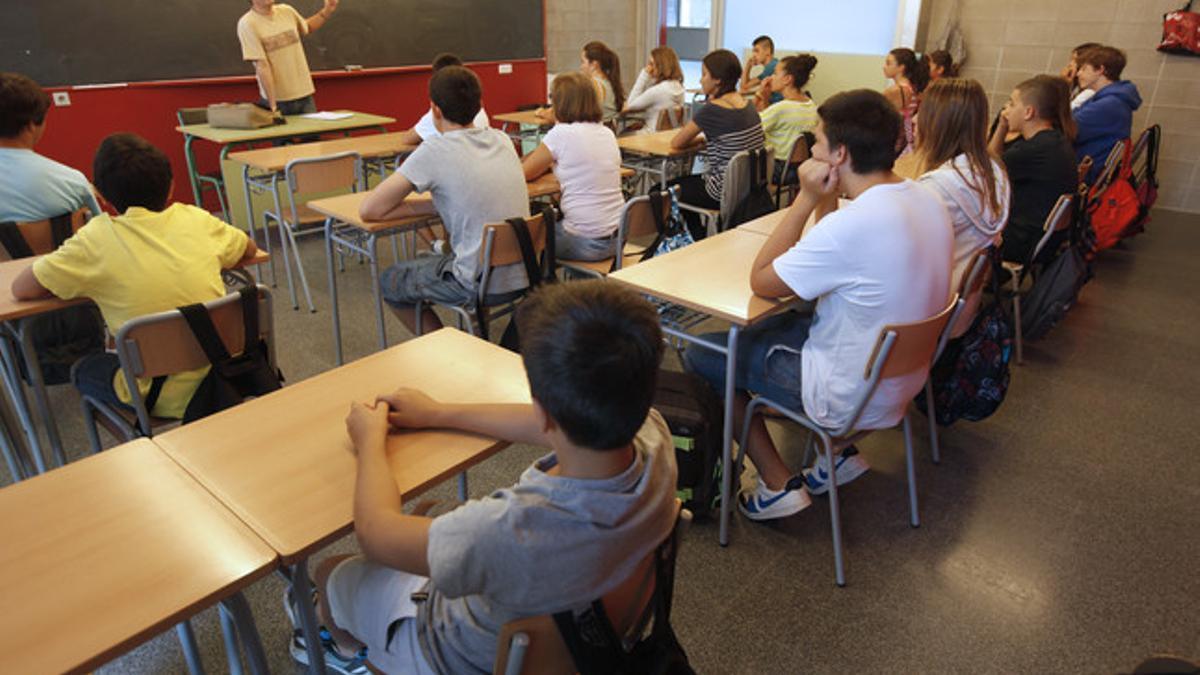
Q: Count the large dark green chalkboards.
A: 1